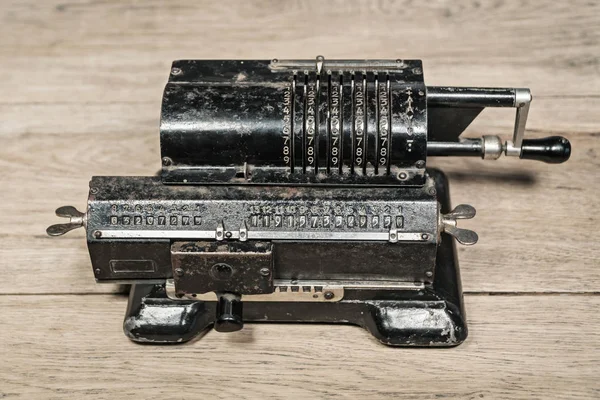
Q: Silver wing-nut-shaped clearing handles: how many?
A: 2